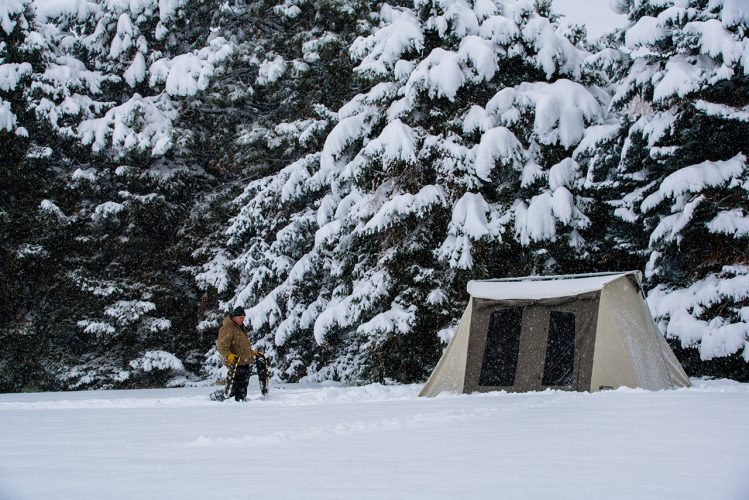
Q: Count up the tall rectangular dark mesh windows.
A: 2